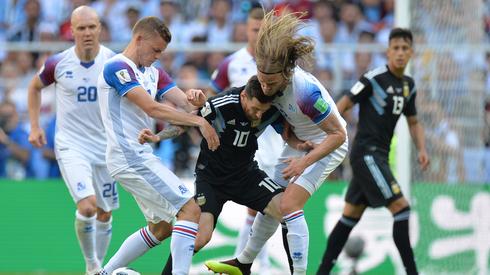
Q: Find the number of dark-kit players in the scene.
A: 2